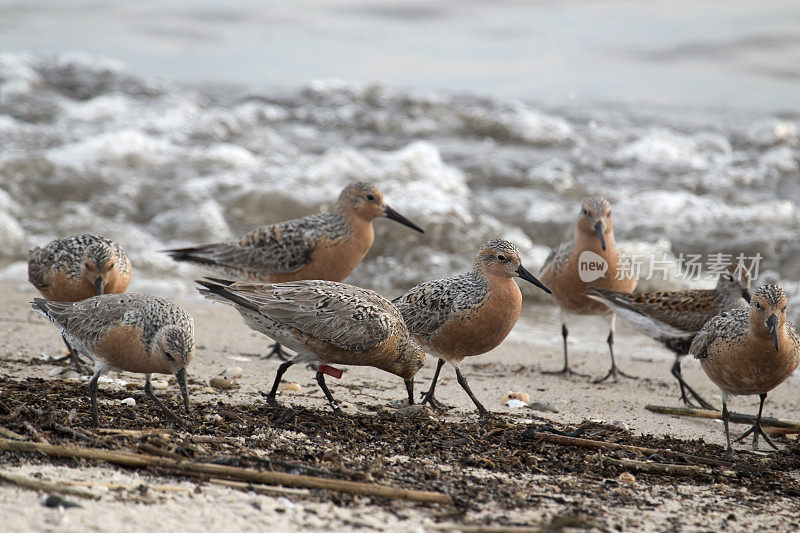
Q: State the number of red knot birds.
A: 7